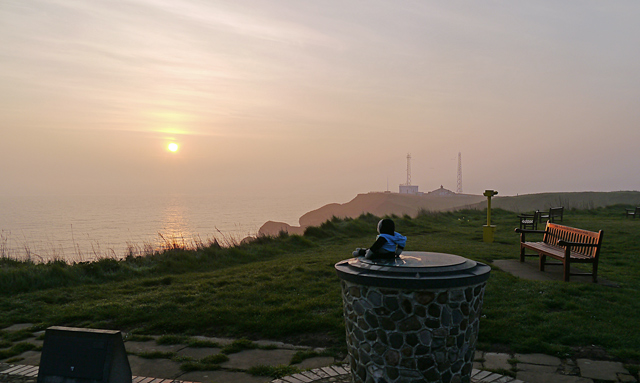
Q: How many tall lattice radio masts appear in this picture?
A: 2